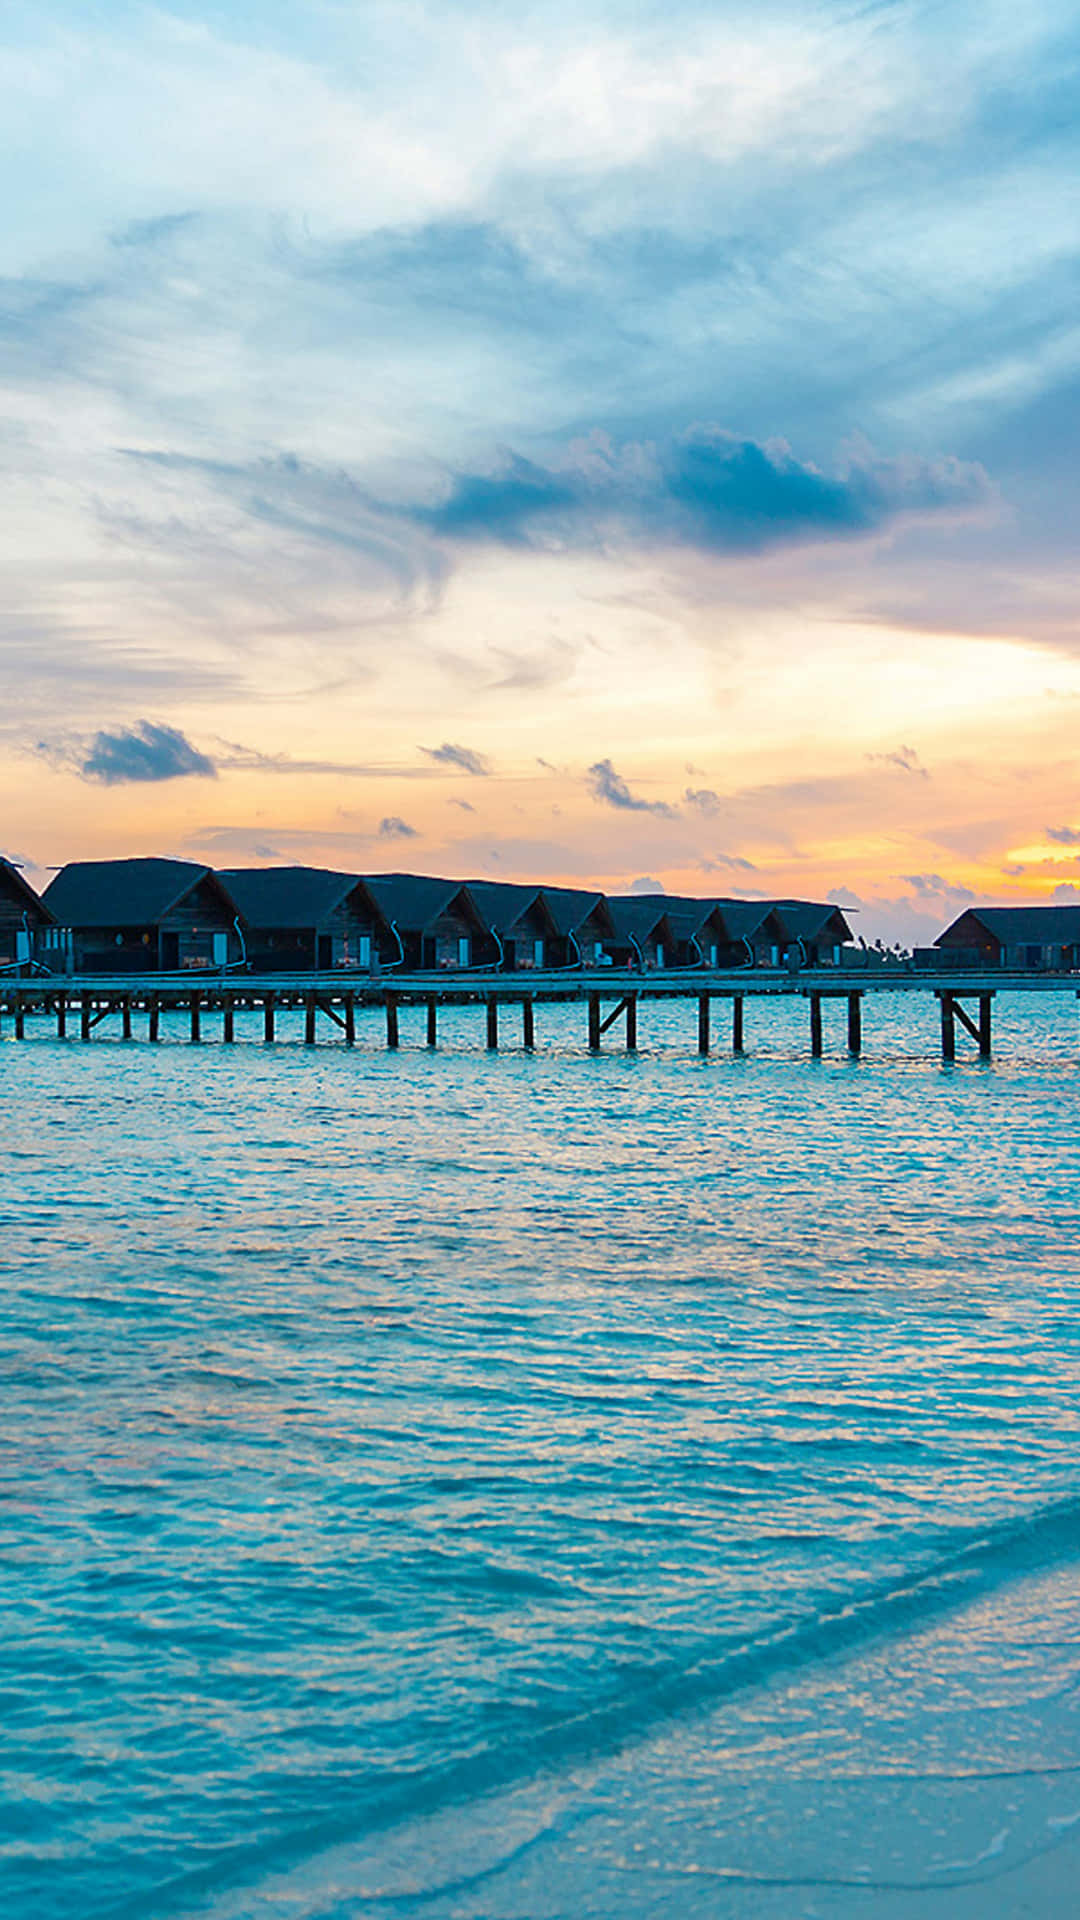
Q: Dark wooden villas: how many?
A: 11